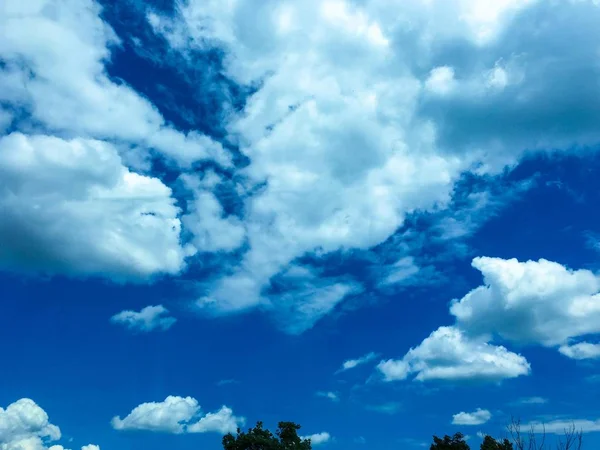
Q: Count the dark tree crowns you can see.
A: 3